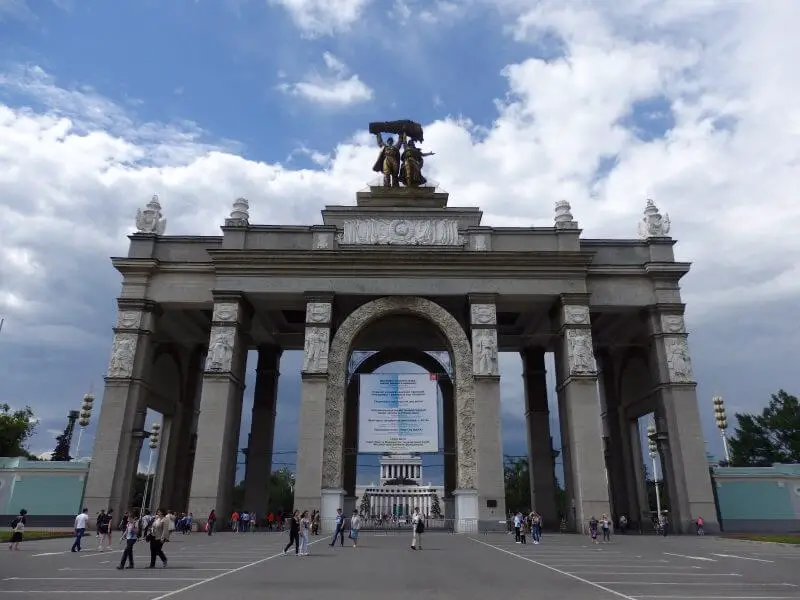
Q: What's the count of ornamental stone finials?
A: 4